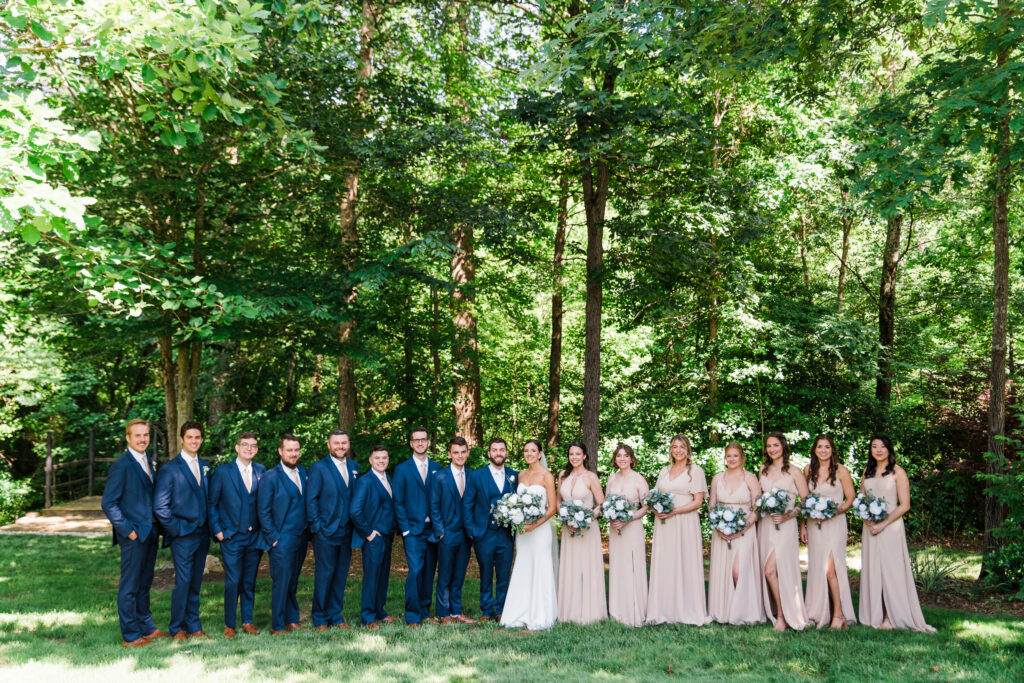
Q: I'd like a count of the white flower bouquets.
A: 8